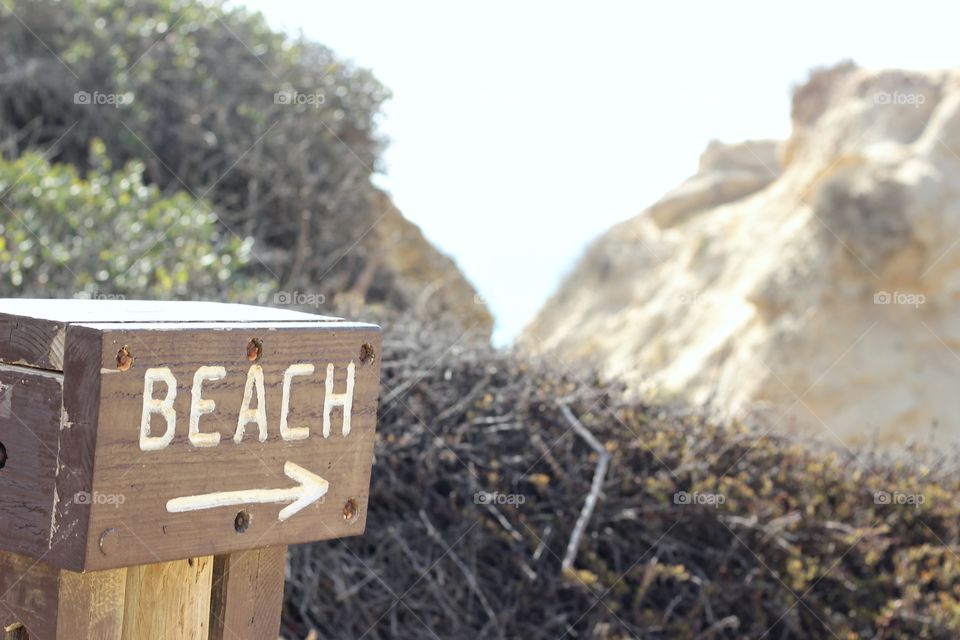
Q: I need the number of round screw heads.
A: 6